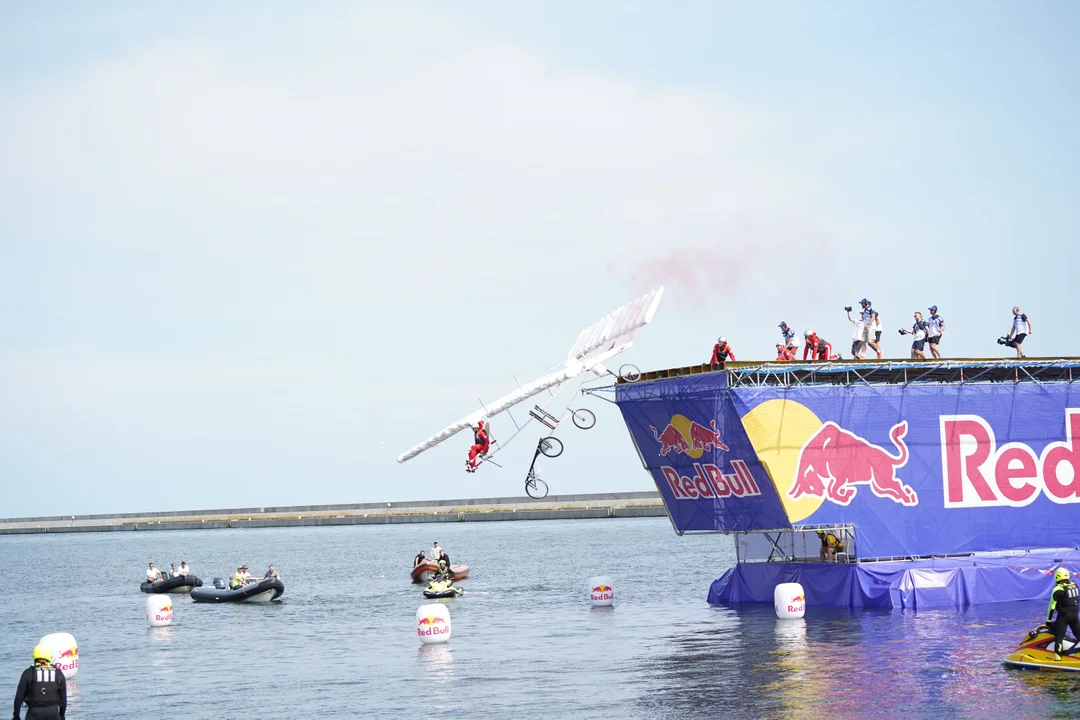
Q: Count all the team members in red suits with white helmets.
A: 4